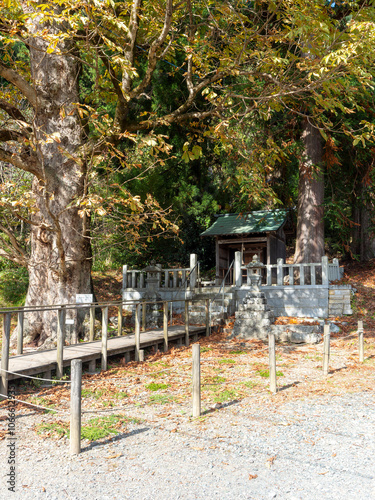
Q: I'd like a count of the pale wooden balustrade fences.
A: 2